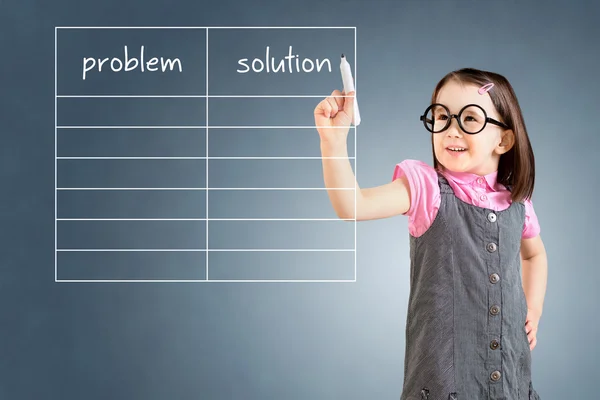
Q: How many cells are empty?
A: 12